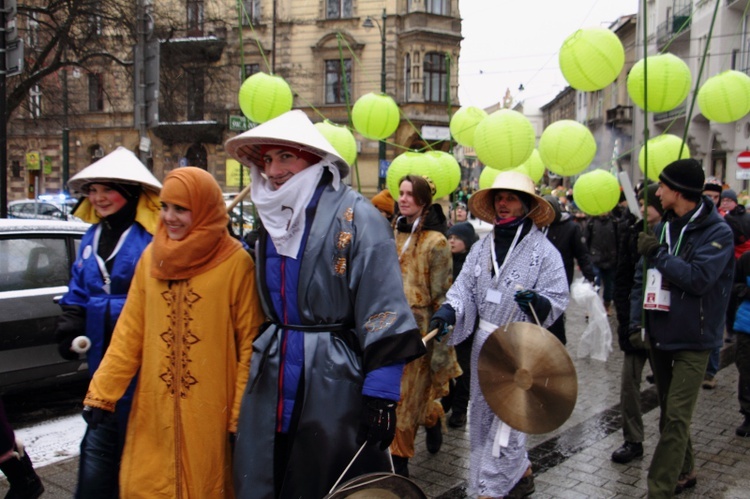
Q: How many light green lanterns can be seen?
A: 15